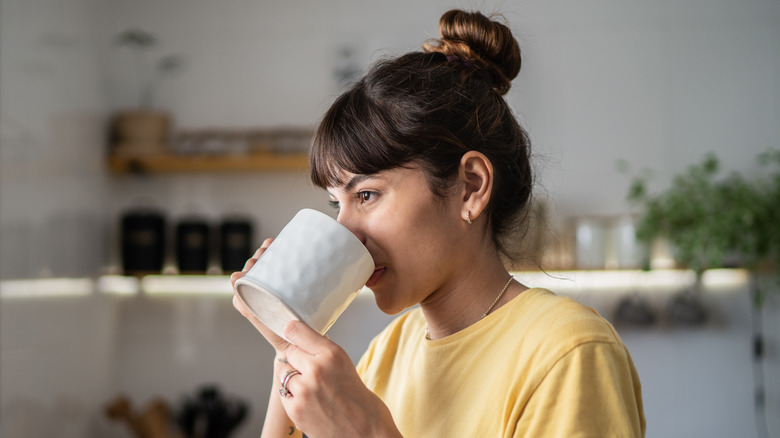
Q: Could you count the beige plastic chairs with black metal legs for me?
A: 0